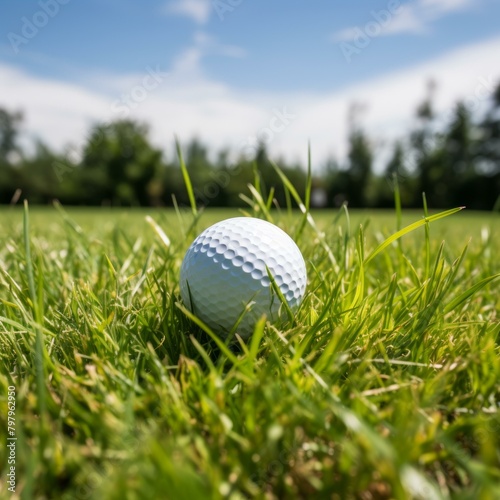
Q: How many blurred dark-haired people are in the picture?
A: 0